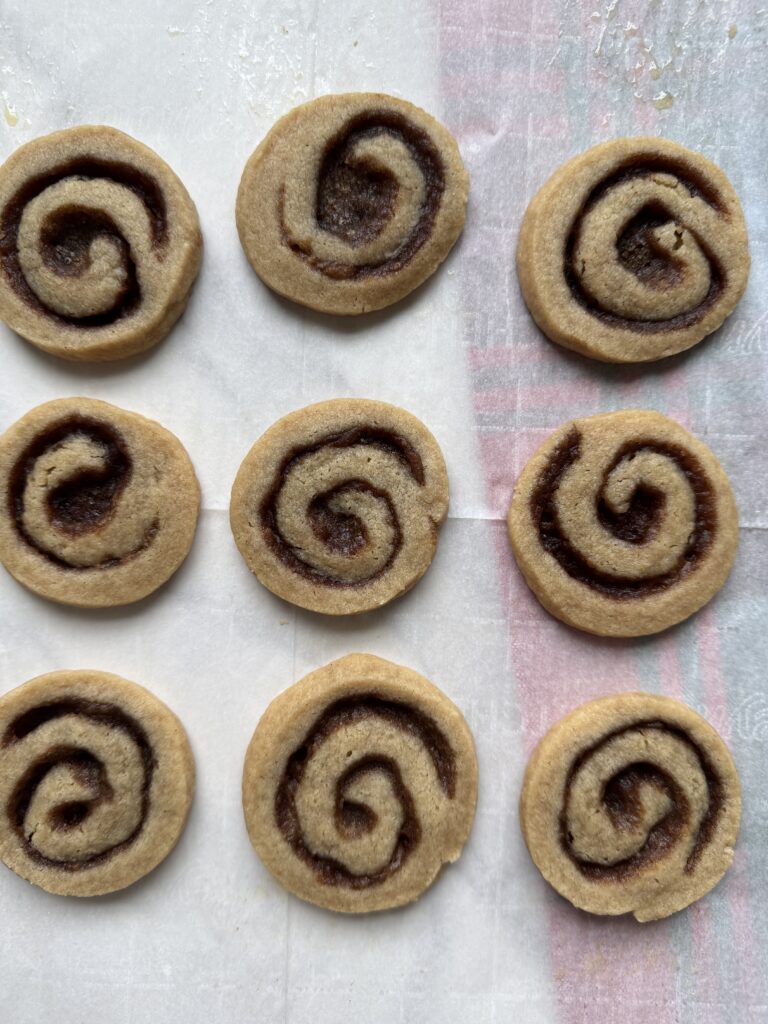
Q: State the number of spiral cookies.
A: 9